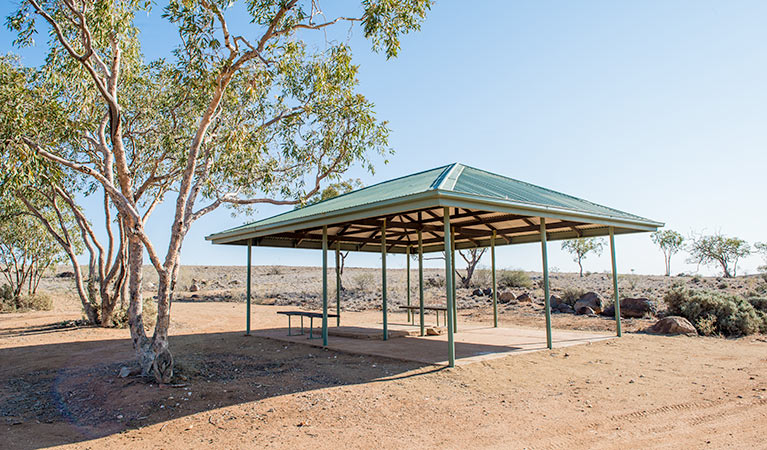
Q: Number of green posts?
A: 11